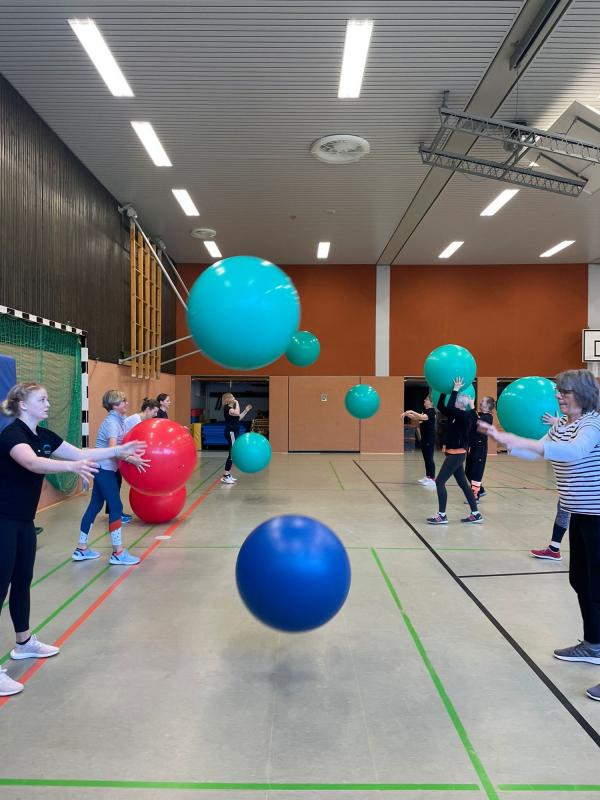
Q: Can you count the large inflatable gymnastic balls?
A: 10